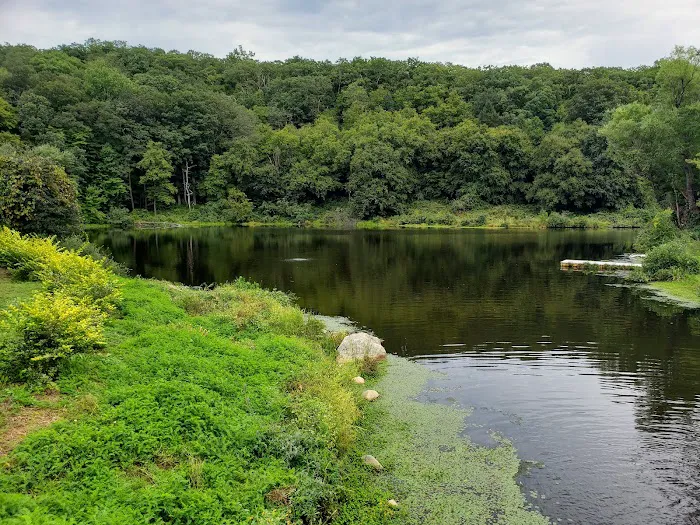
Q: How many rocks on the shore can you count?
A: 5